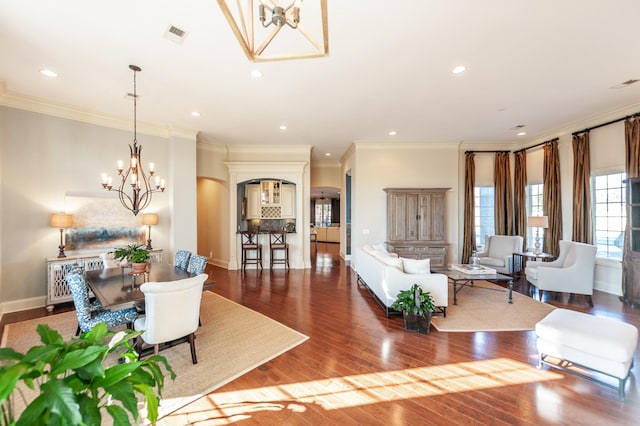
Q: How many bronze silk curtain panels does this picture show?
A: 6